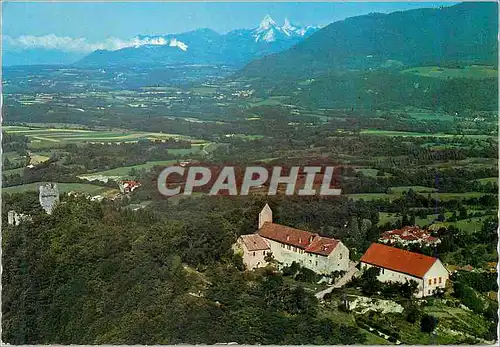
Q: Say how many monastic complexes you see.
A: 1